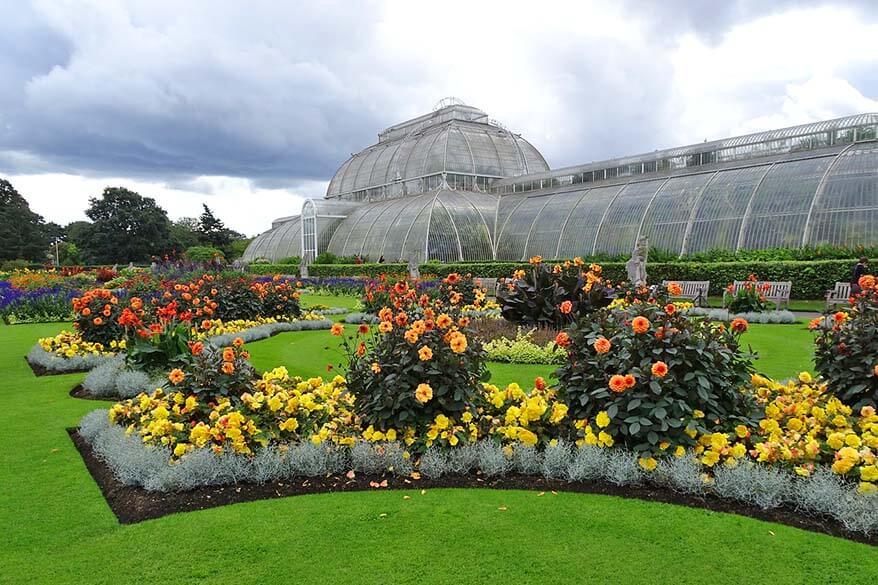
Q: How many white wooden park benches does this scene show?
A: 4